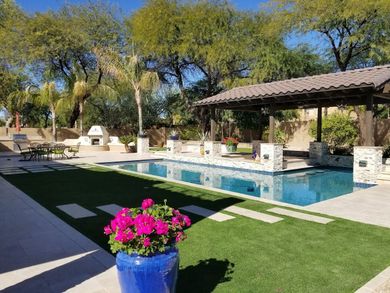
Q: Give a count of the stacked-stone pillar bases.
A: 6